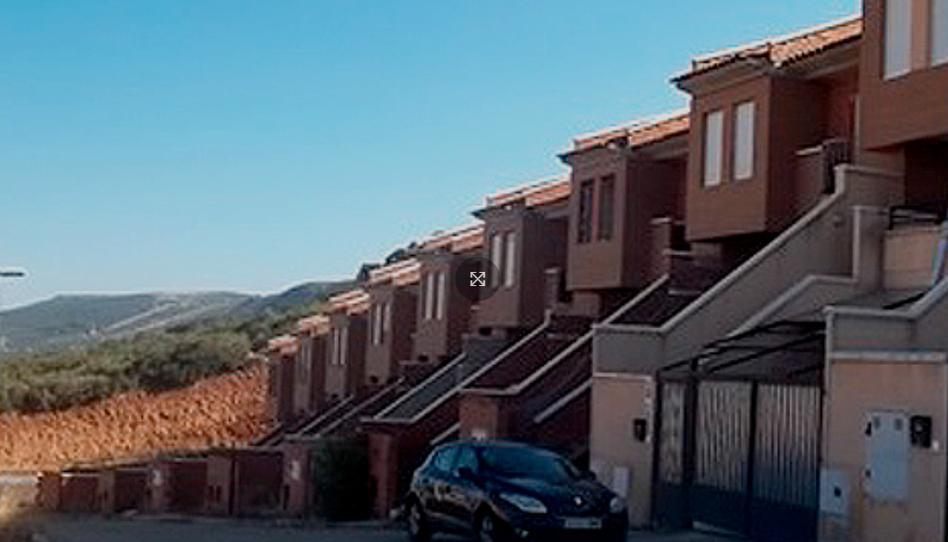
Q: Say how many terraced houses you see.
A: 9